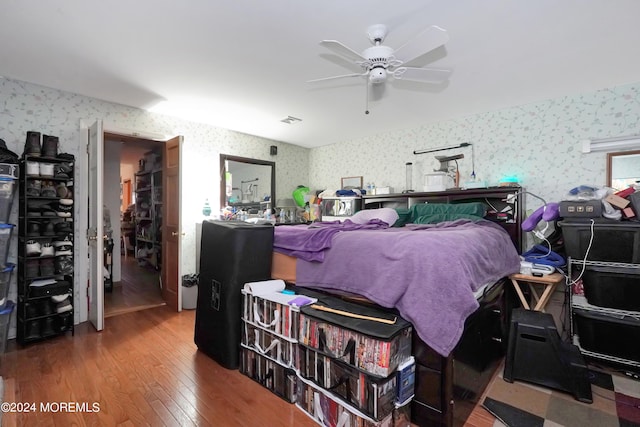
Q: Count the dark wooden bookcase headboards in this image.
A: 1